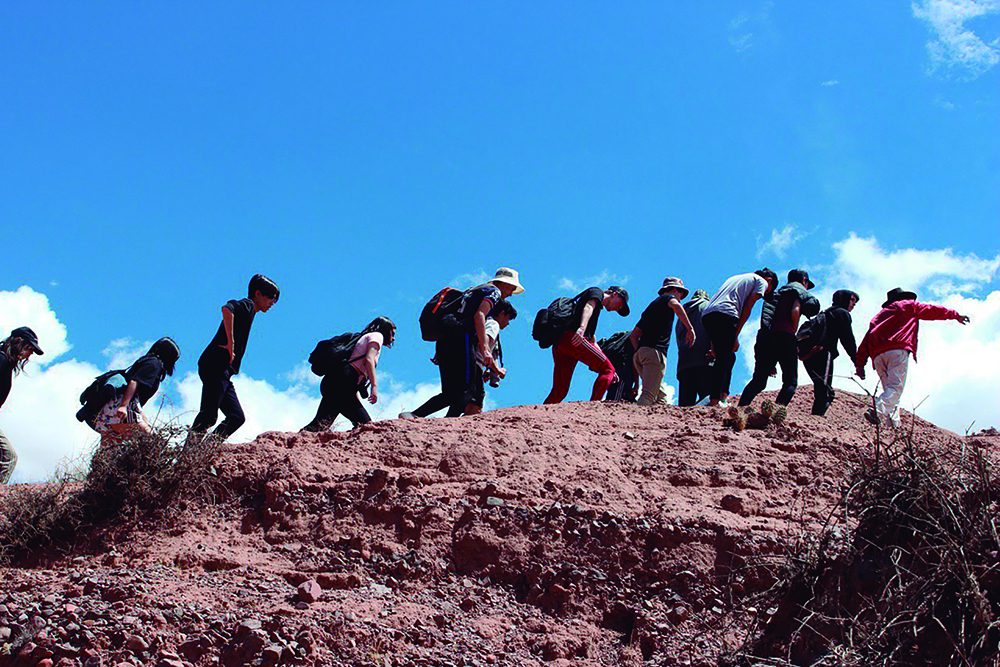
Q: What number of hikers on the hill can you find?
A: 14